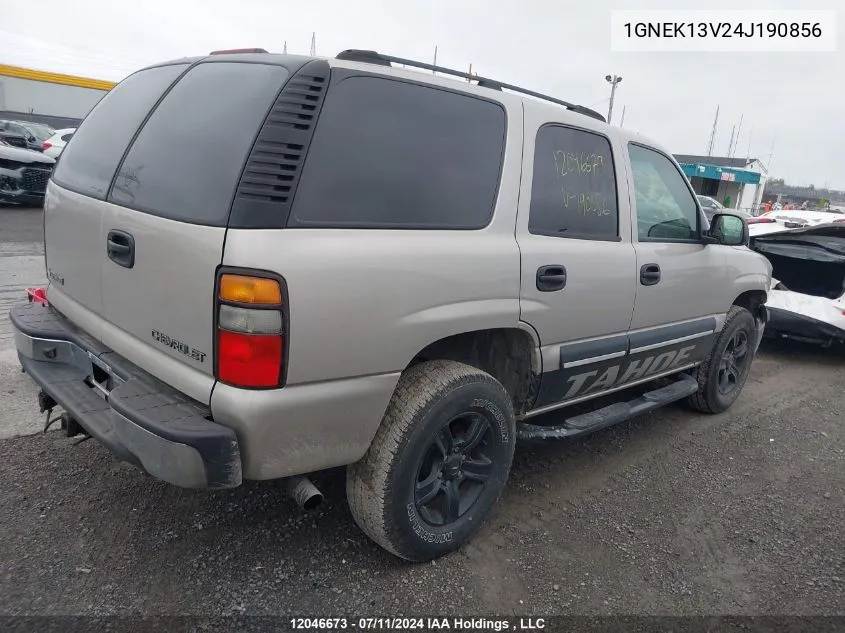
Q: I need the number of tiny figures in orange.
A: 2